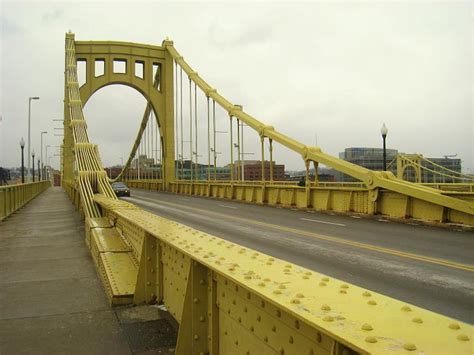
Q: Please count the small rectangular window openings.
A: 5